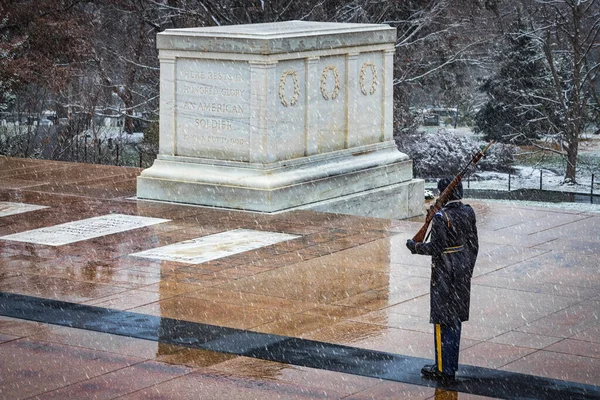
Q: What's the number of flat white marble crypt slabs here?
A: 3